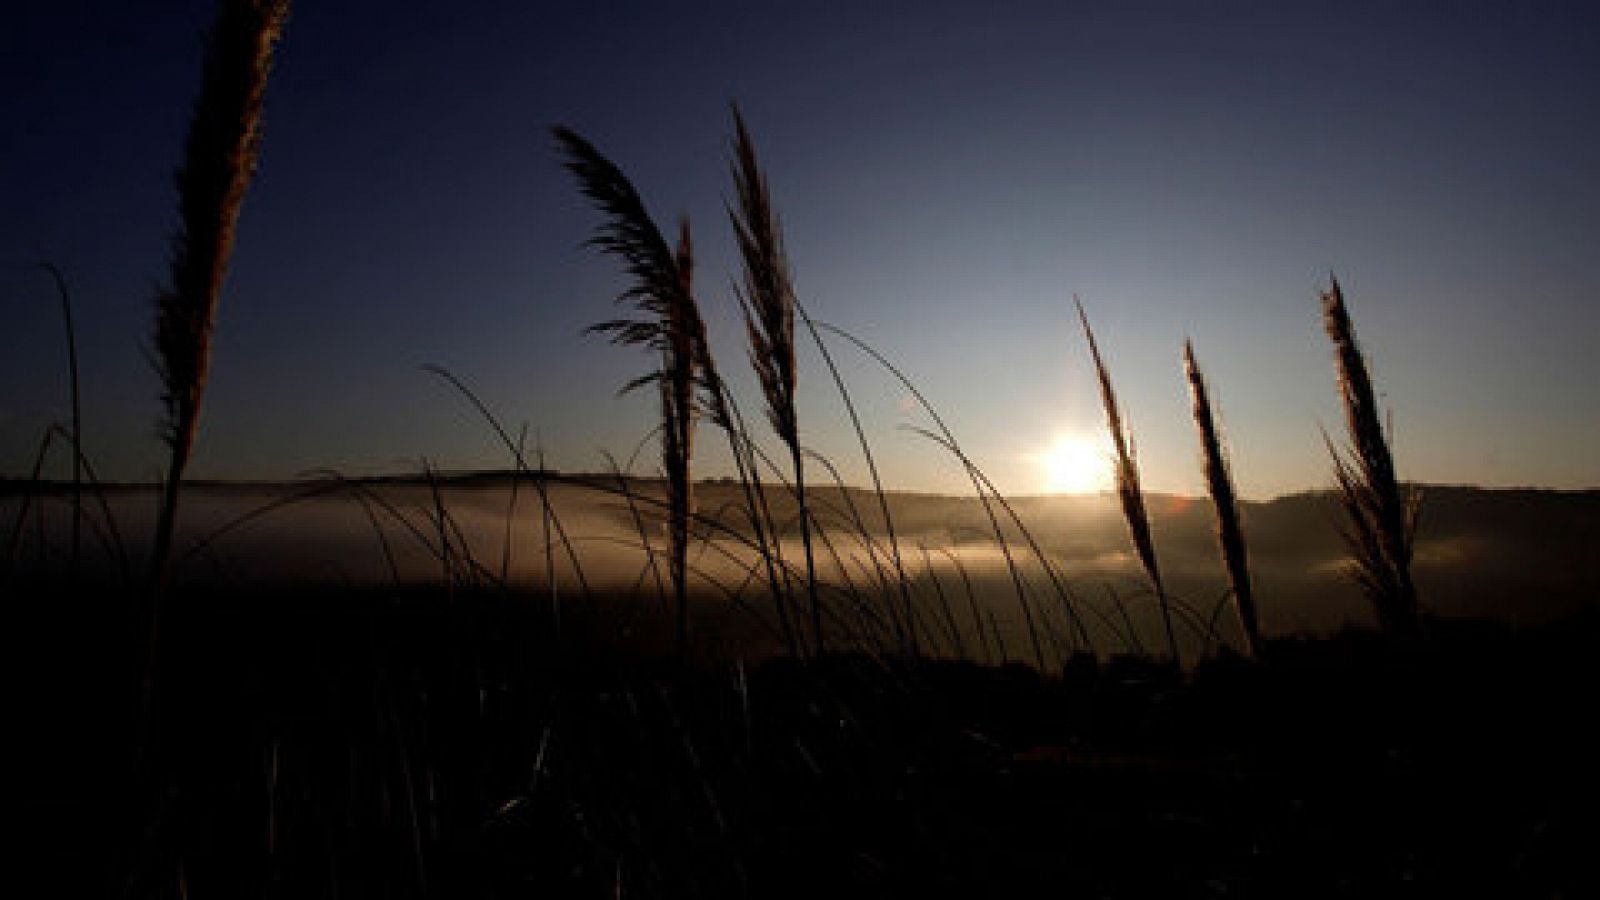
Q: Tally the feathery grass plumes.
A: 7